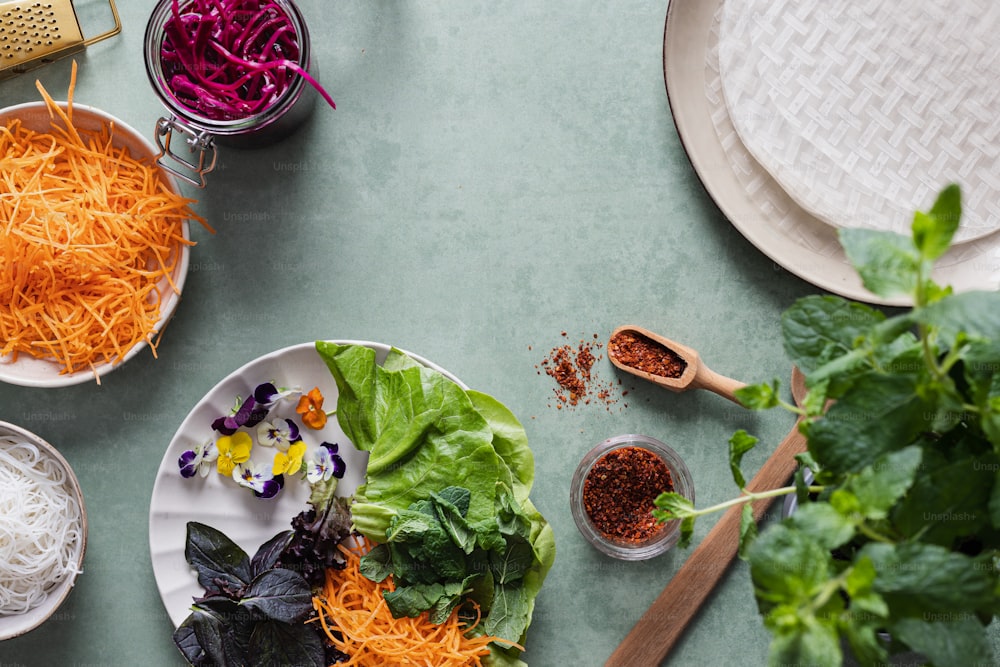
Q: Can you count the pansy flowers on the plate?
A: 9